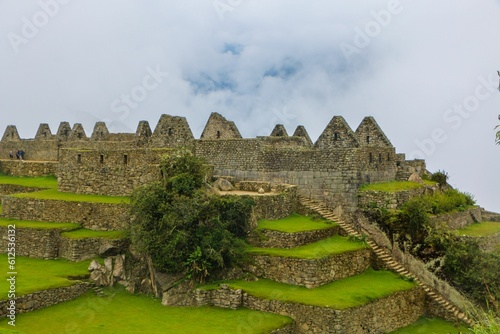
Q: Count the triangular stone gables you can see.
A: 12